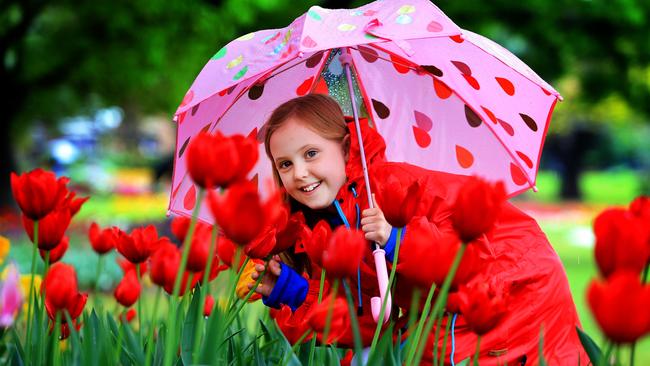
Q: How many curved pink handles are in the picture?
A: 1